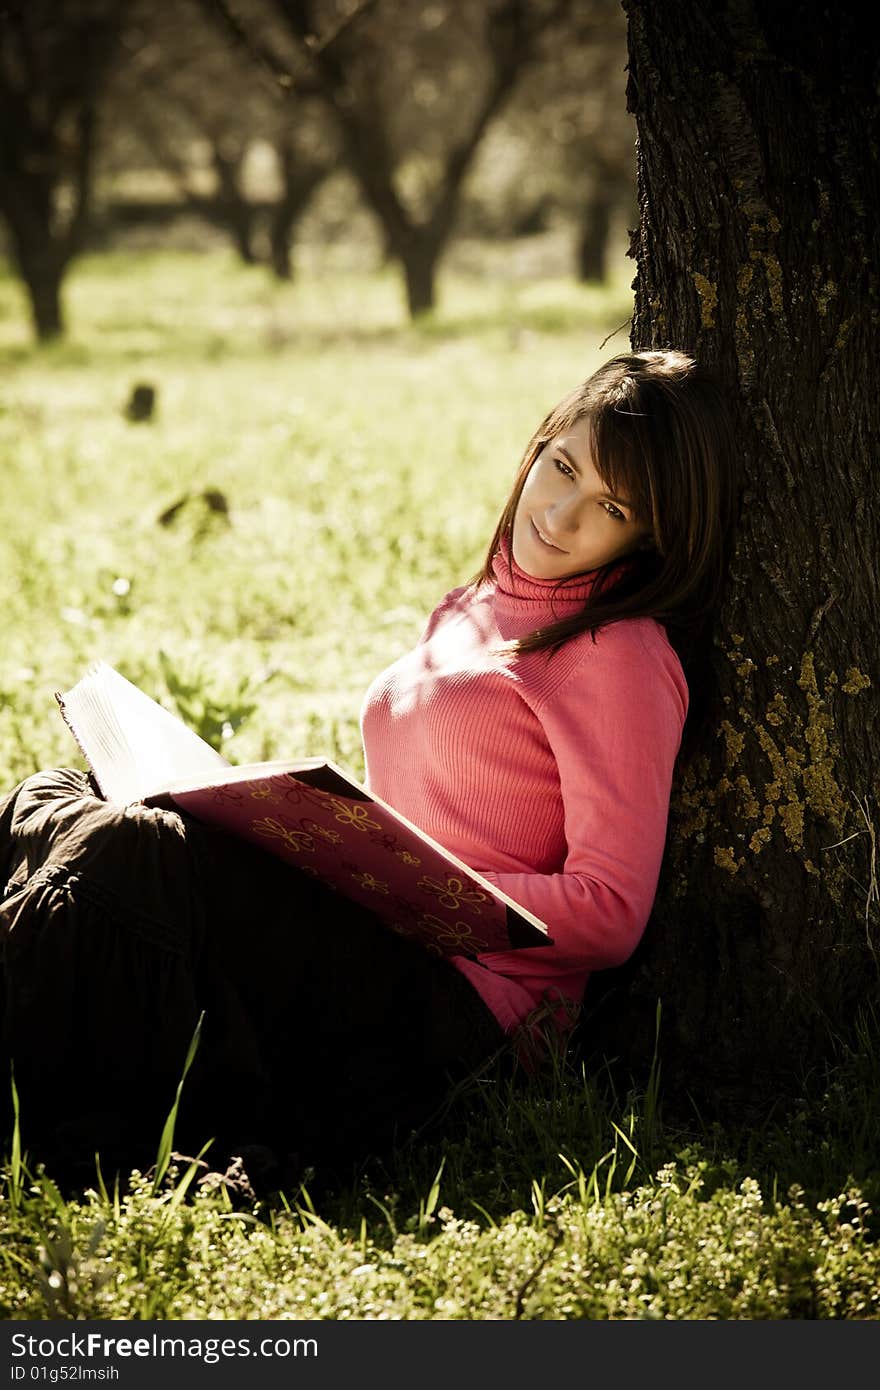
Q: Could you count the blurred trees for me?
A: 5